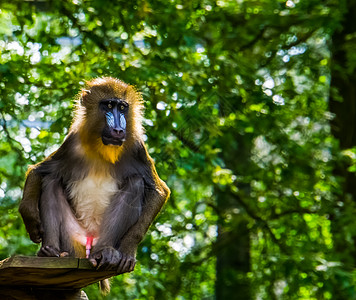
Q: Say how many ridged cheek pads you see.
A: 2